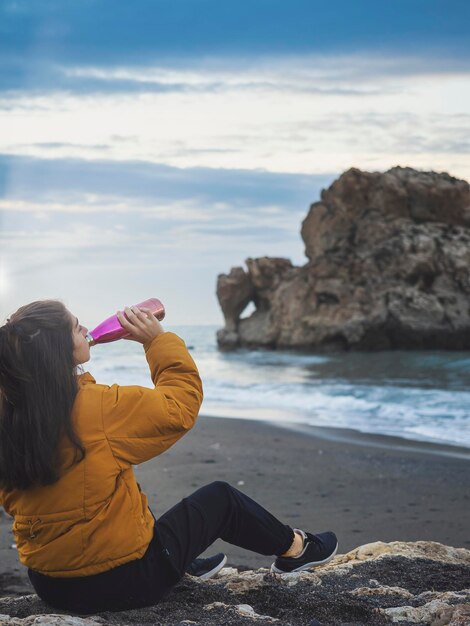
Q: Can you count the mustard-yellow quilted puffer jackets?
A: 1